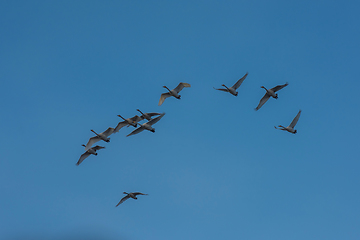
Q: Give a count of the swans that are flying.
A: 10